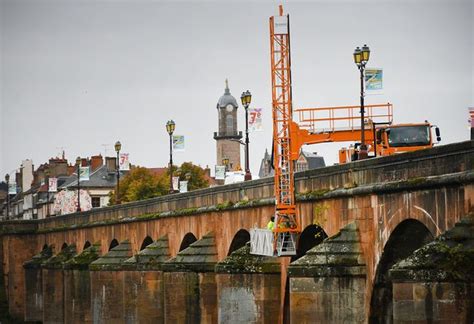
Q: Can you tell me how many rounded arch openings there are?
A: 9